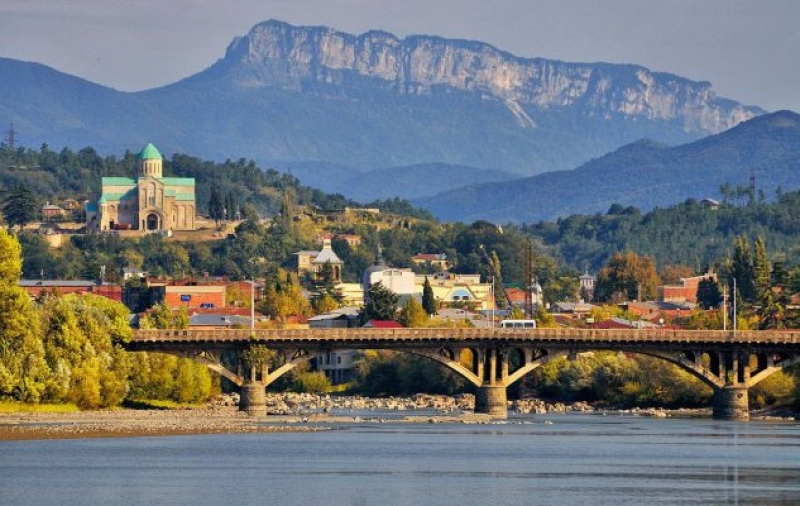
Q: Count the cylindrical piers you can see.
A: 3